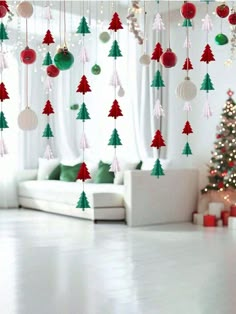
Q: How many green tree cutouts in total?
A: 14